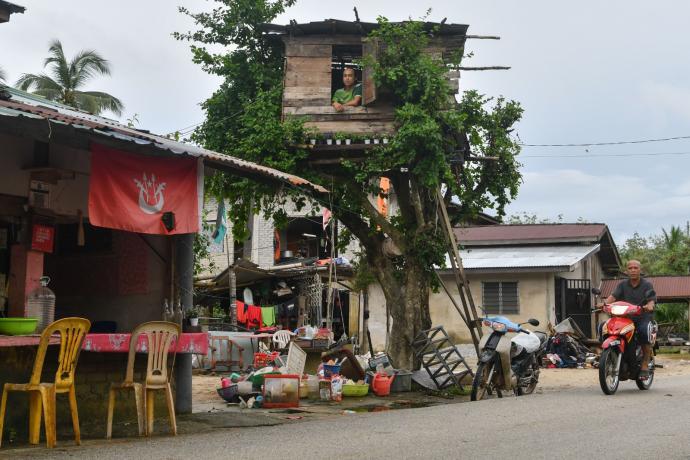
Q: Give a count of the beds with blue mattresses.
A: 0